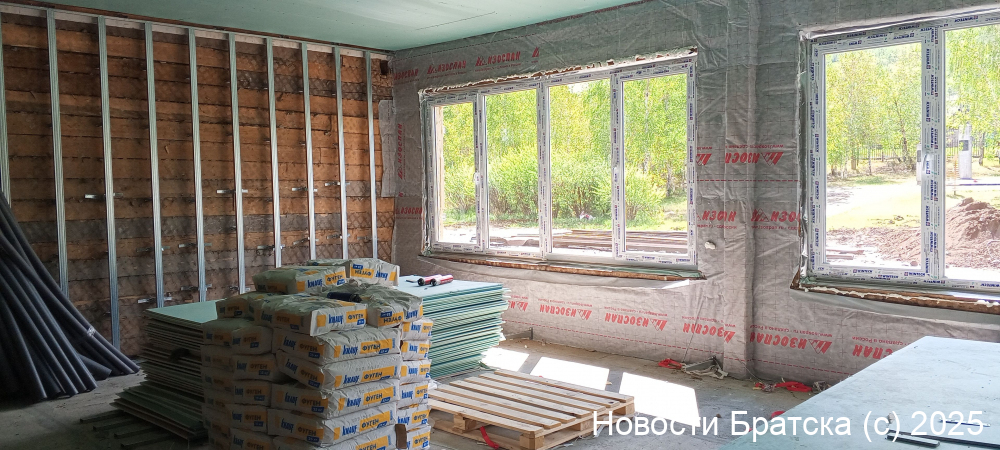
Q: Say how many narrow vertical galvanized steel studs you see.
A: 10